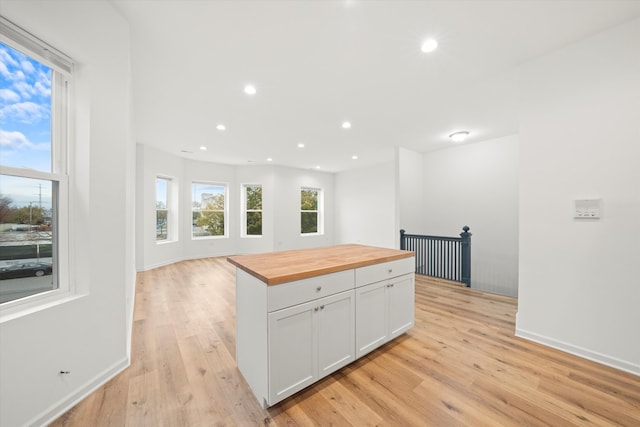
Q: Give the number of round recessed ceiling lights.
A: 9